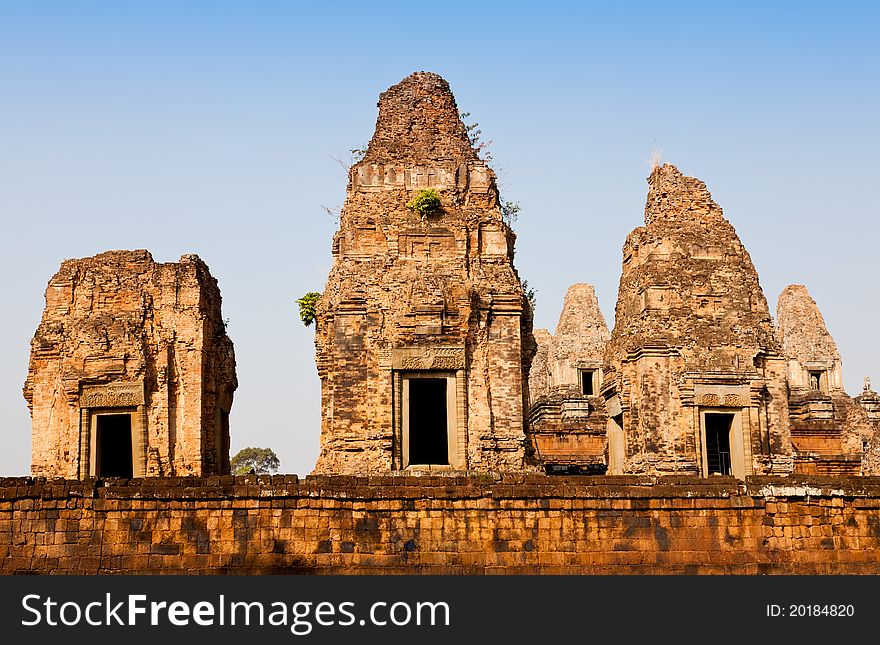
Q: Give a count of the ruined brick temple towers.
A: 5